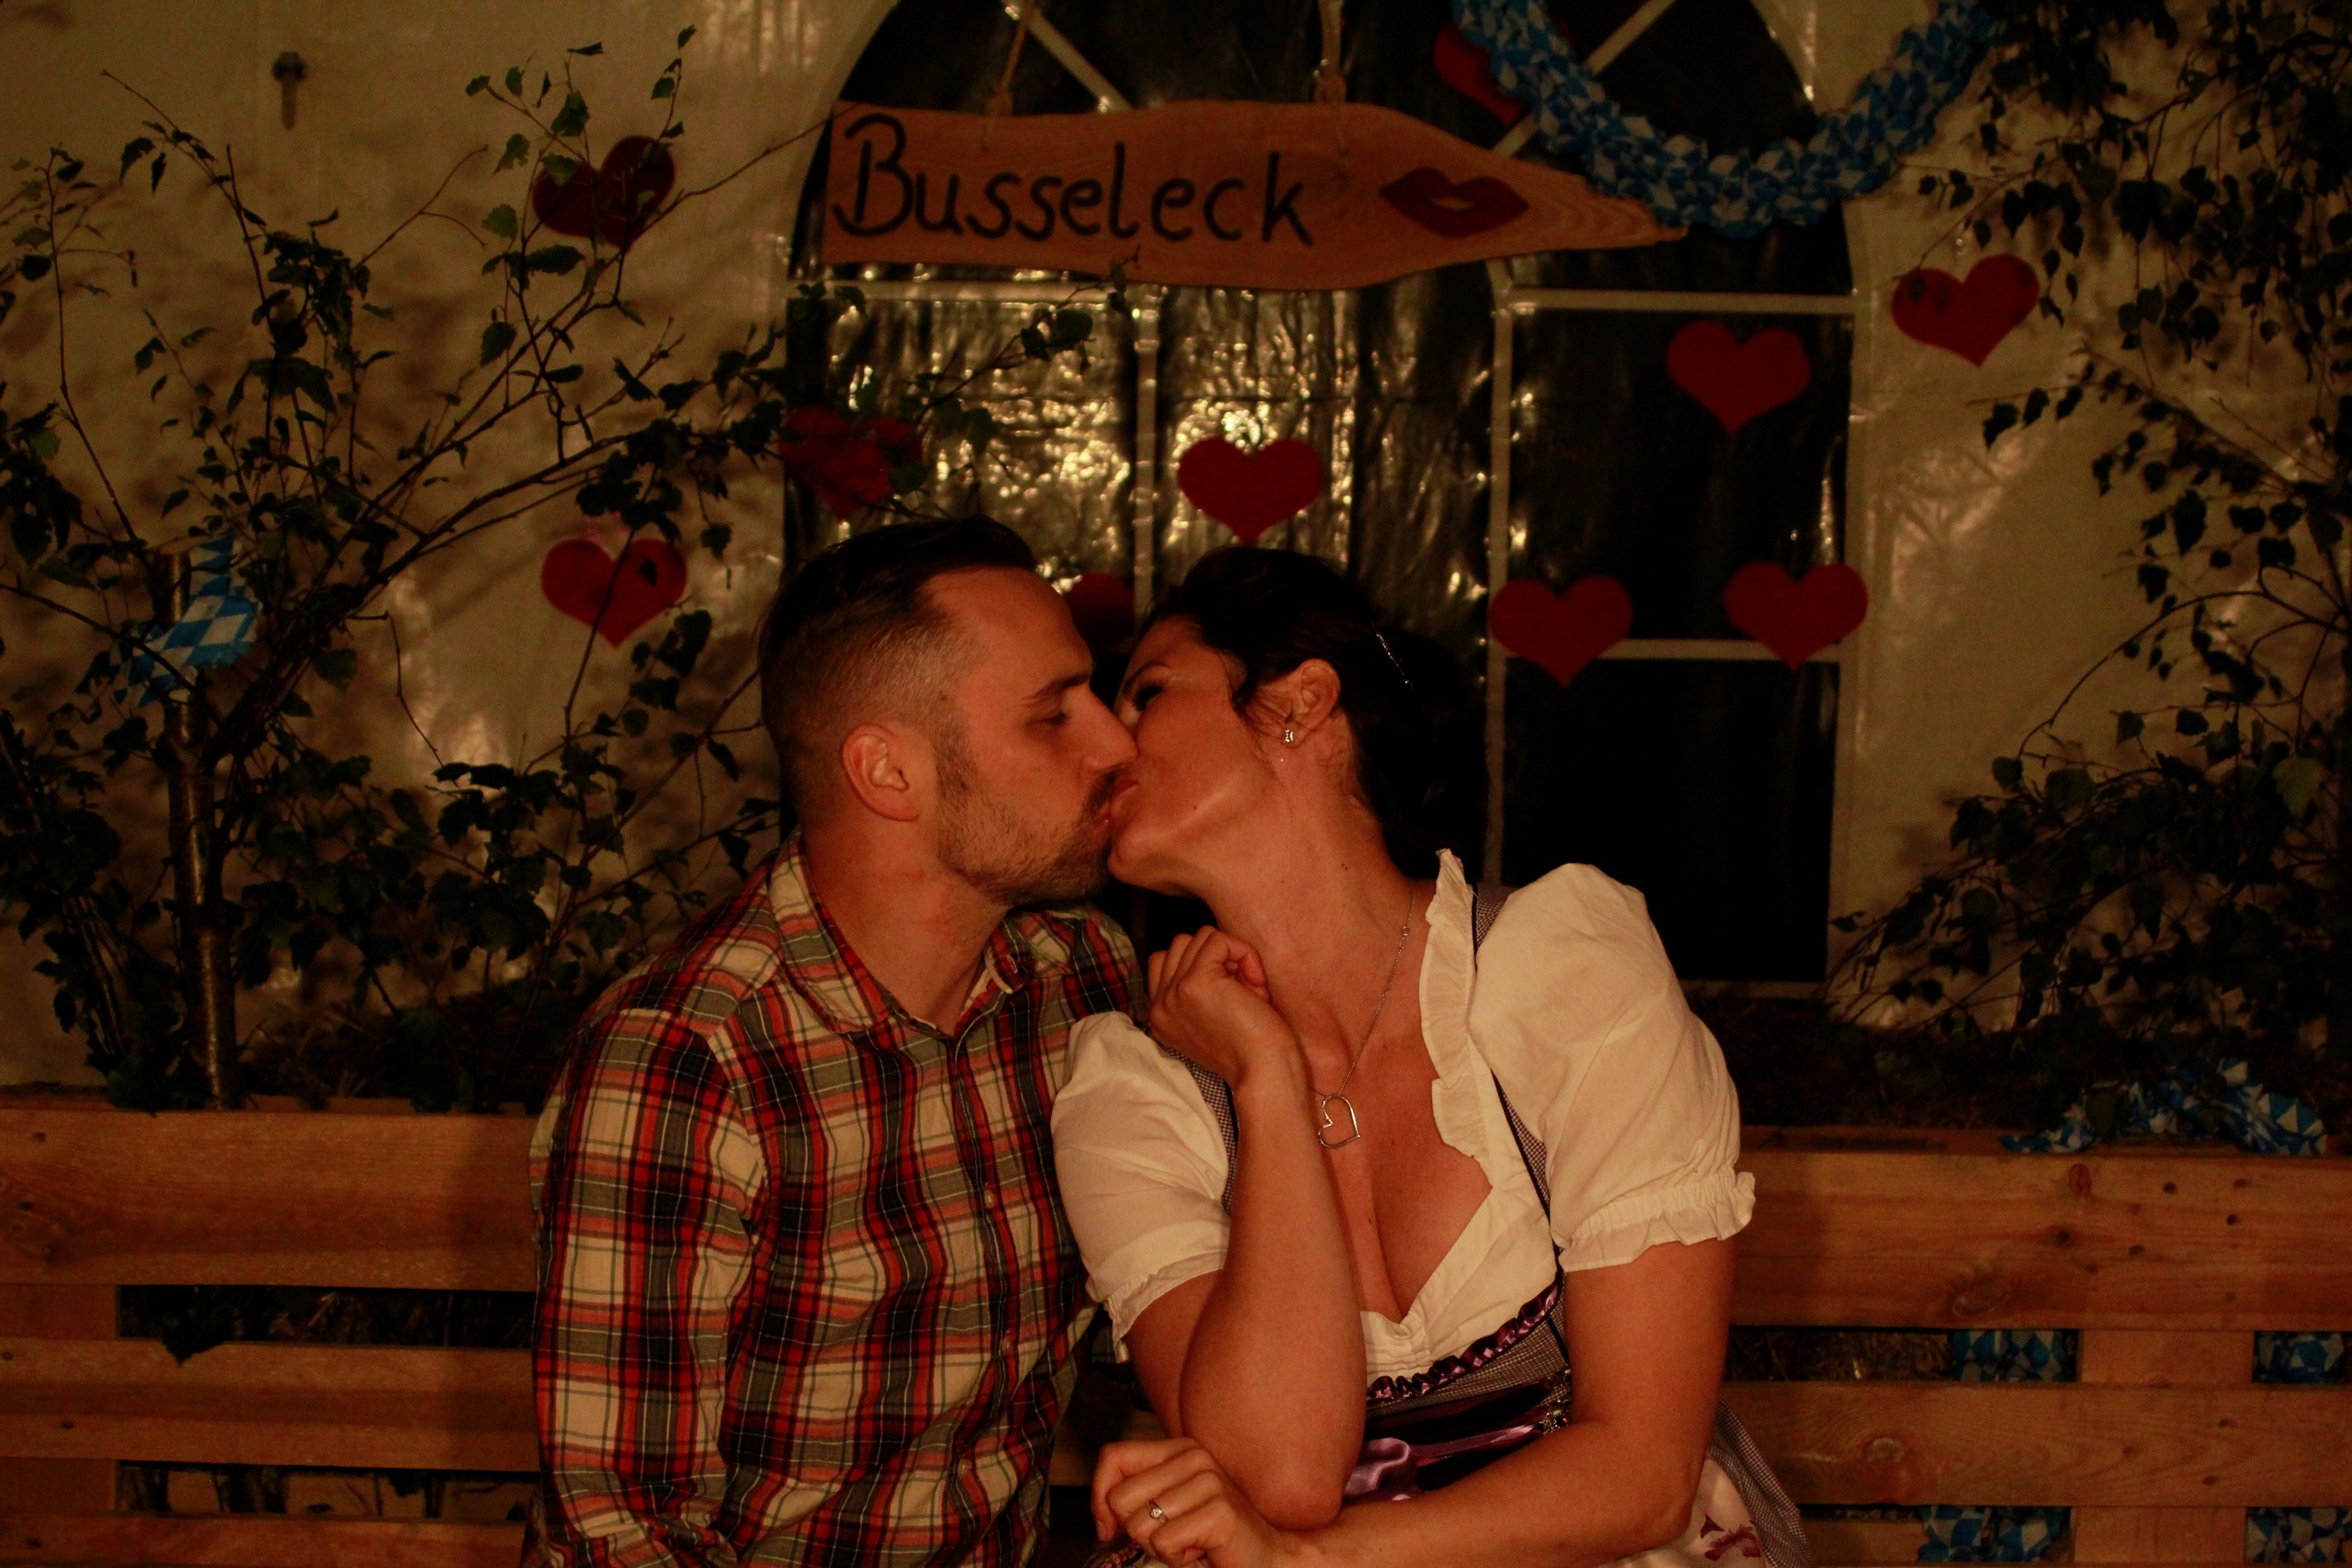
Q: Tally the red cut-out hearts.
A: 10